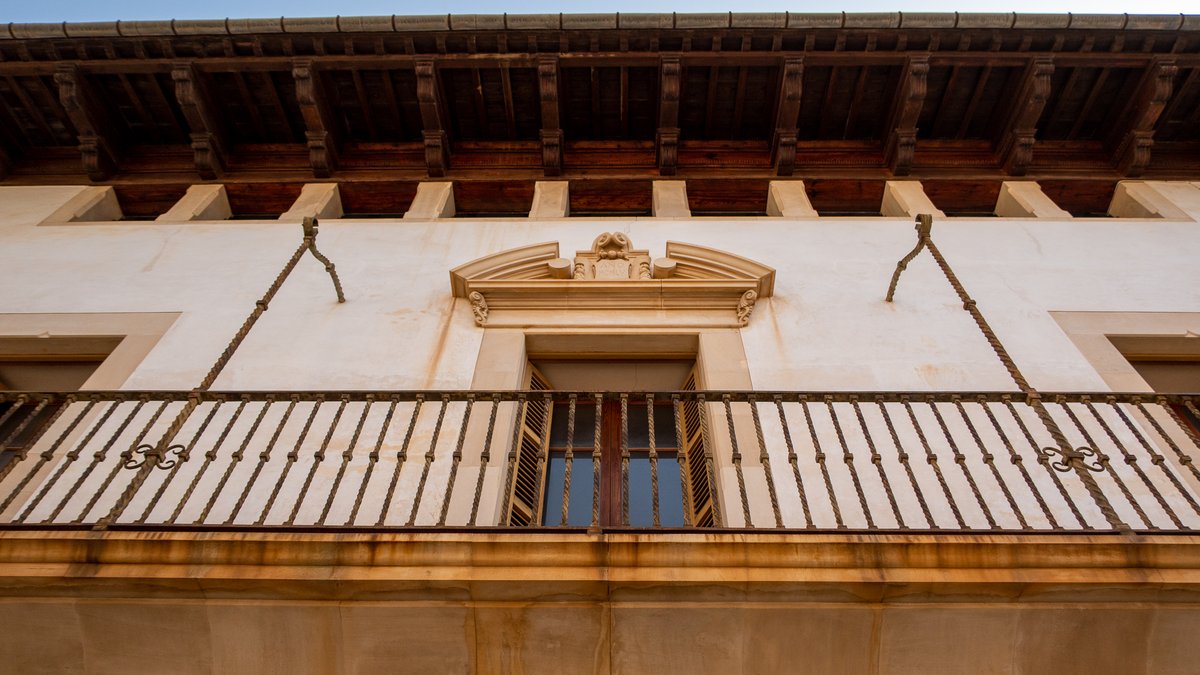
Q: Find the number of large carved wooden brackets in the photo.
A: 10